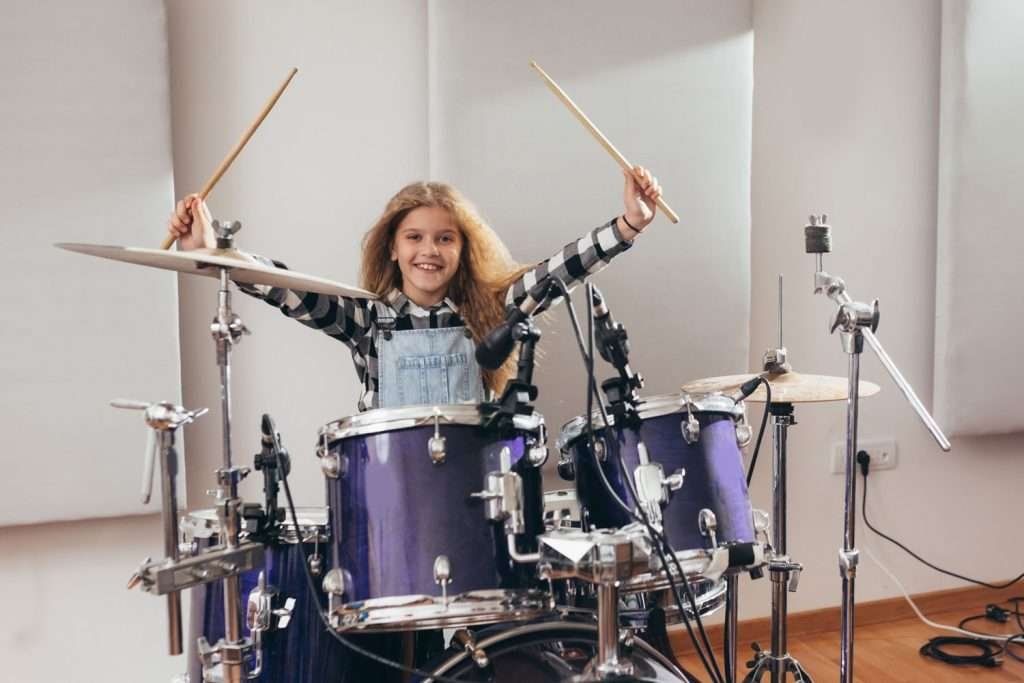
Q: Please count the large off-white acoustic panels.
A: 3